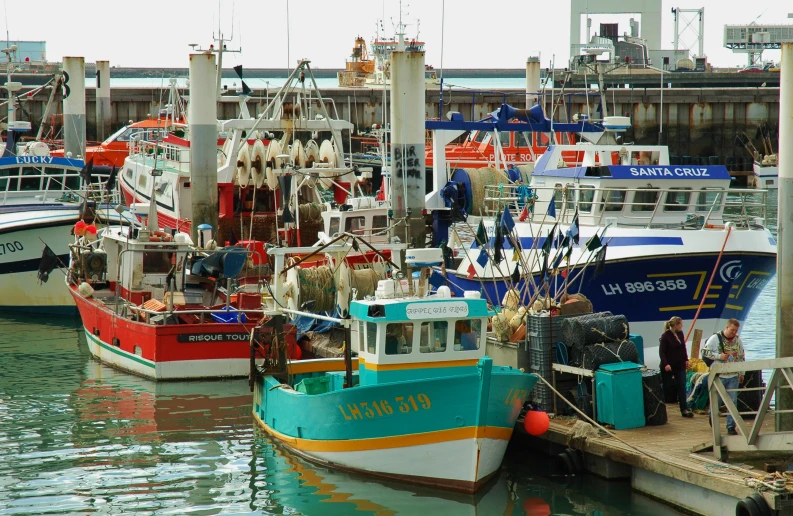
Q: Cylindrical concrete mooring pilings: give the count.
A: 6